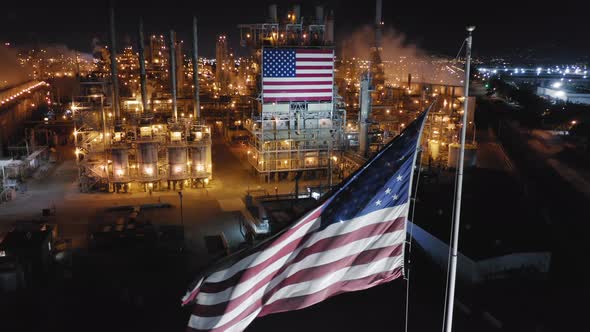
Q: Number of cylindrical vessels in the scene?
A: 4